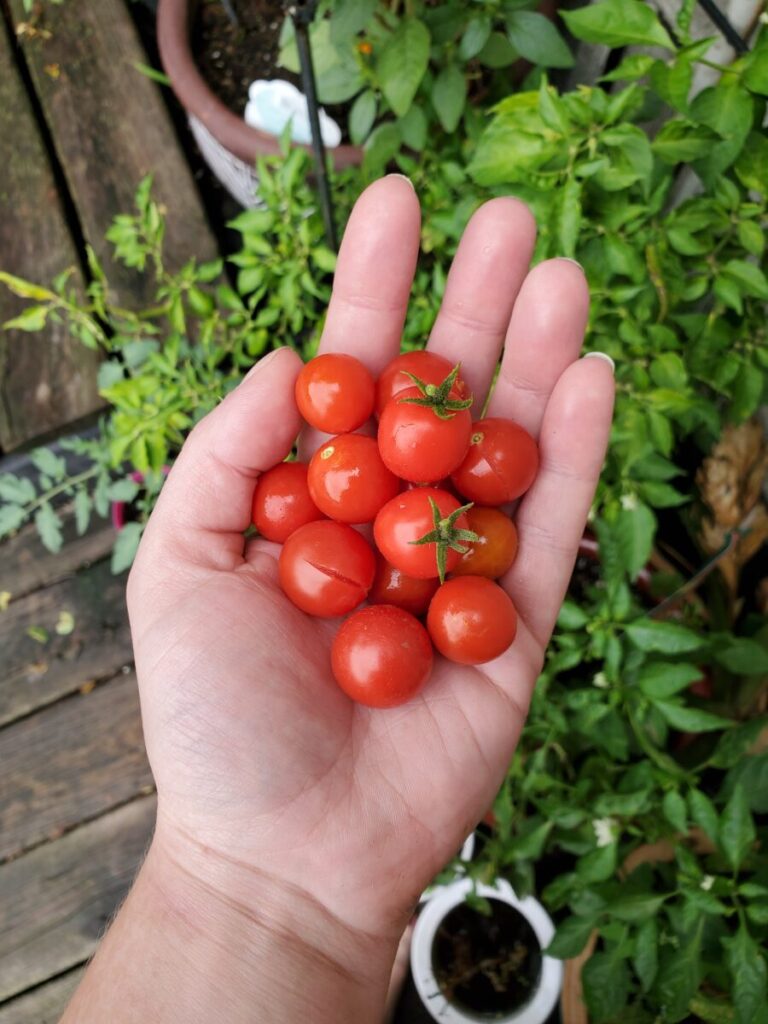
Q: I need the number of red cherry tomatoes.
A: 12